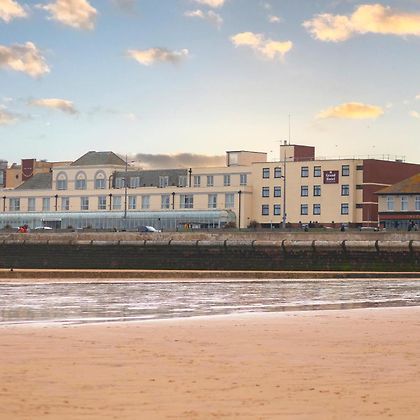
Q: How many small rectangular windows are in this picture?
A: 15